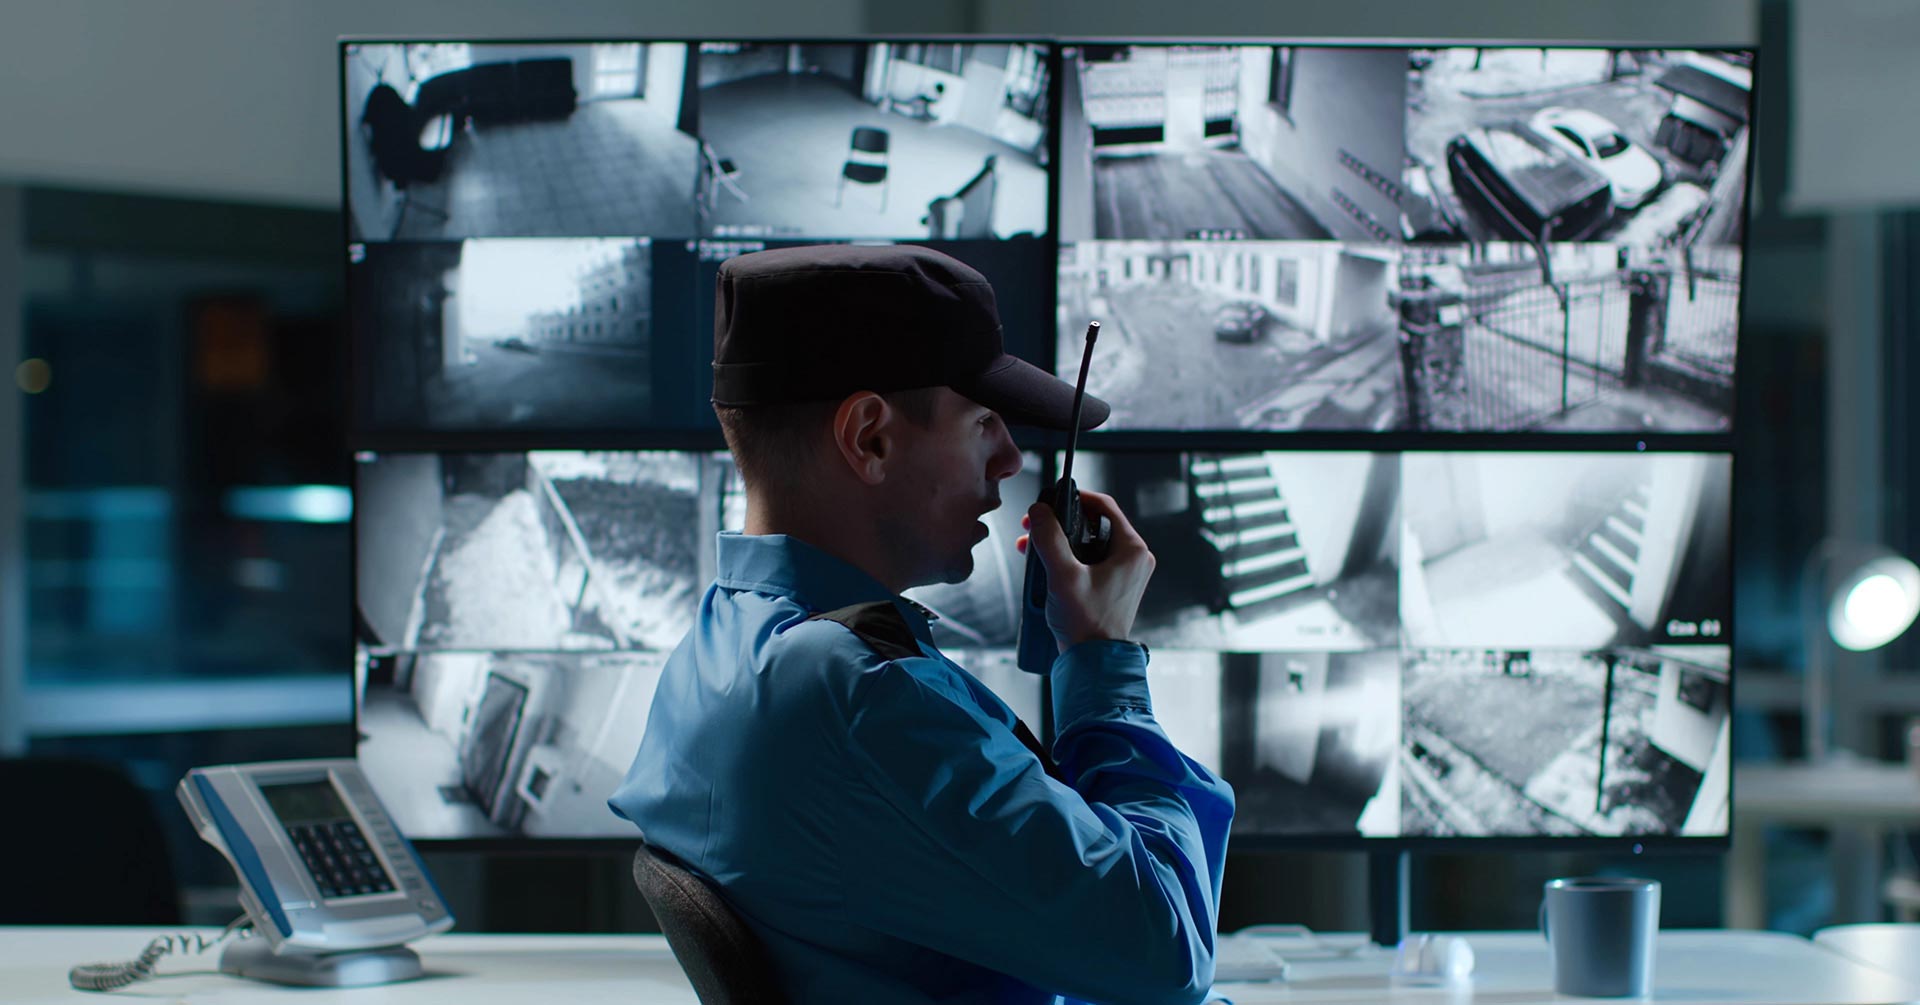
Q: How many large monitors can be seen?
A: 4